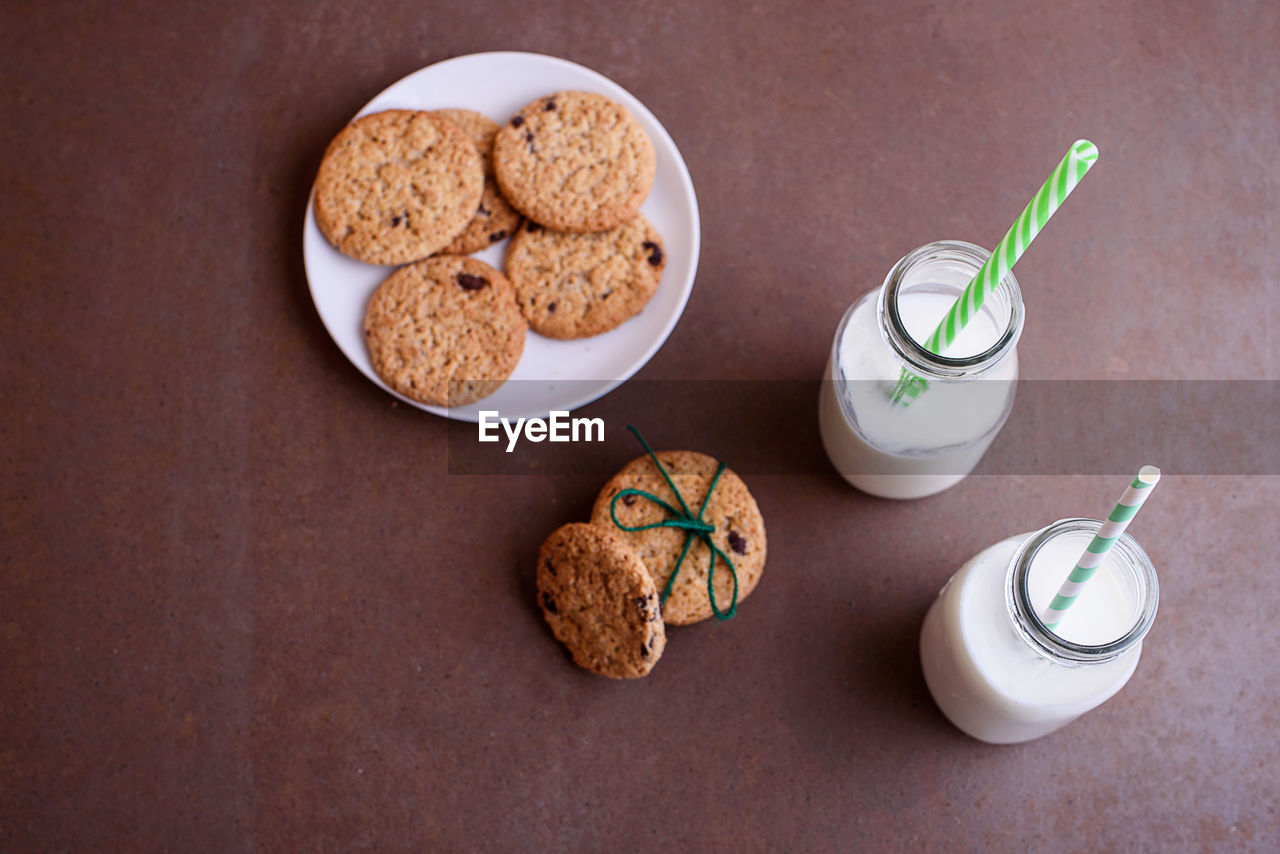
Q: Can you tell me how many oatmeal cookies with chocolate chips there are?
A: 7